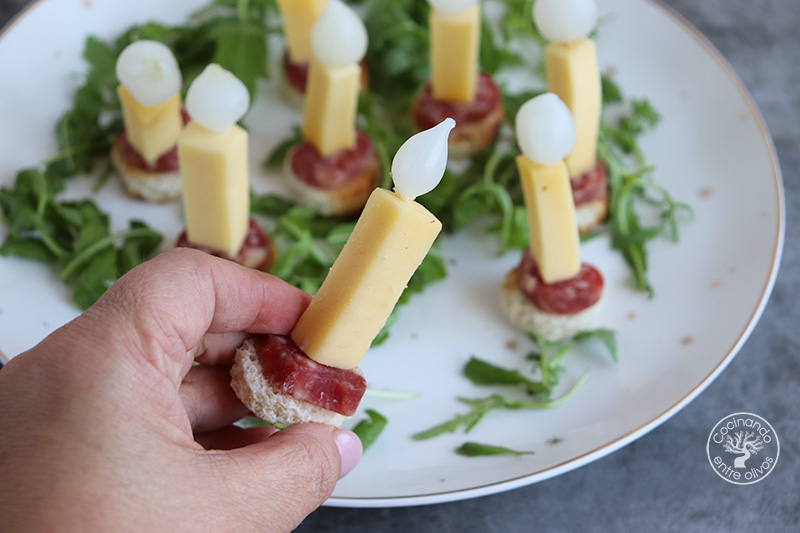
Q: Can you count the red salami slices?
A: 8